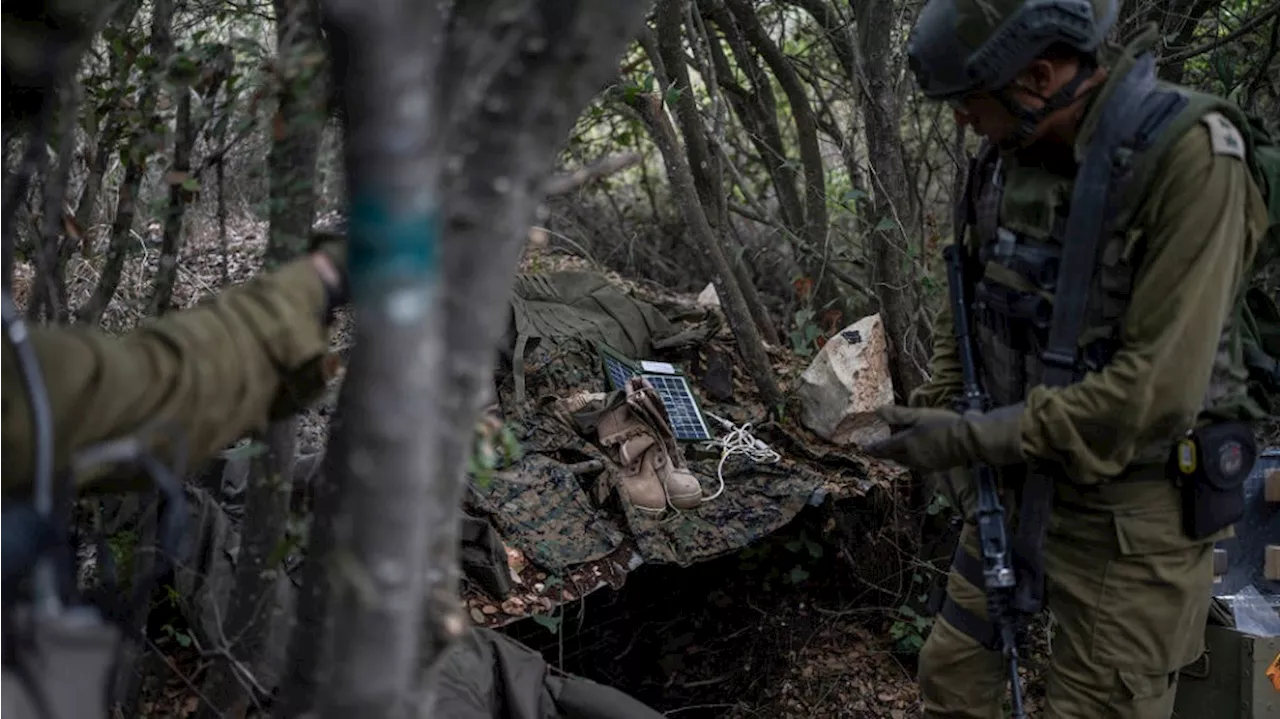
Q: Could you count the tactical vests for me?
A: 1